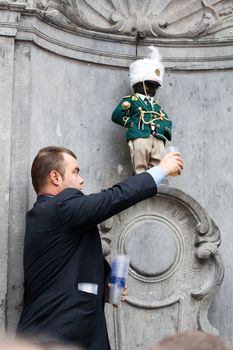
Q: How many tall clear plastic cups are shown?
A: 2